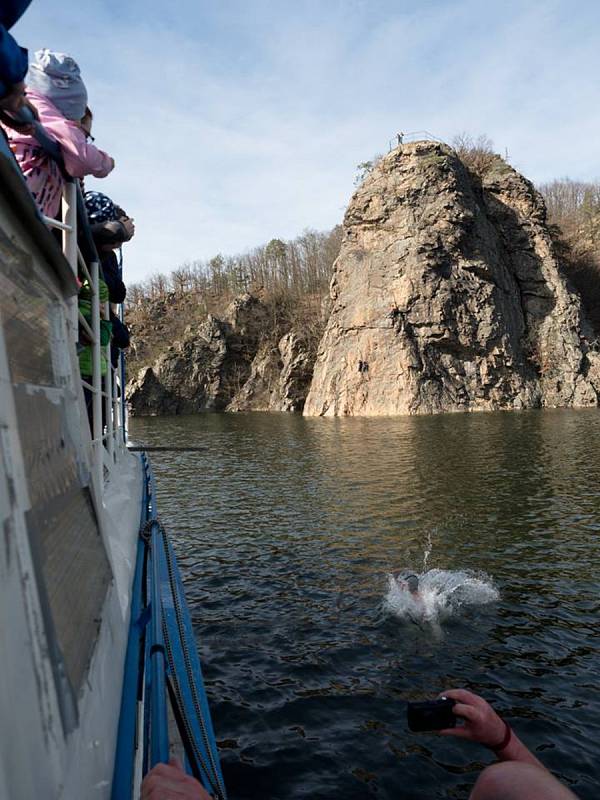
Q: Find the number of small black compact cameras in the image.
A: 1